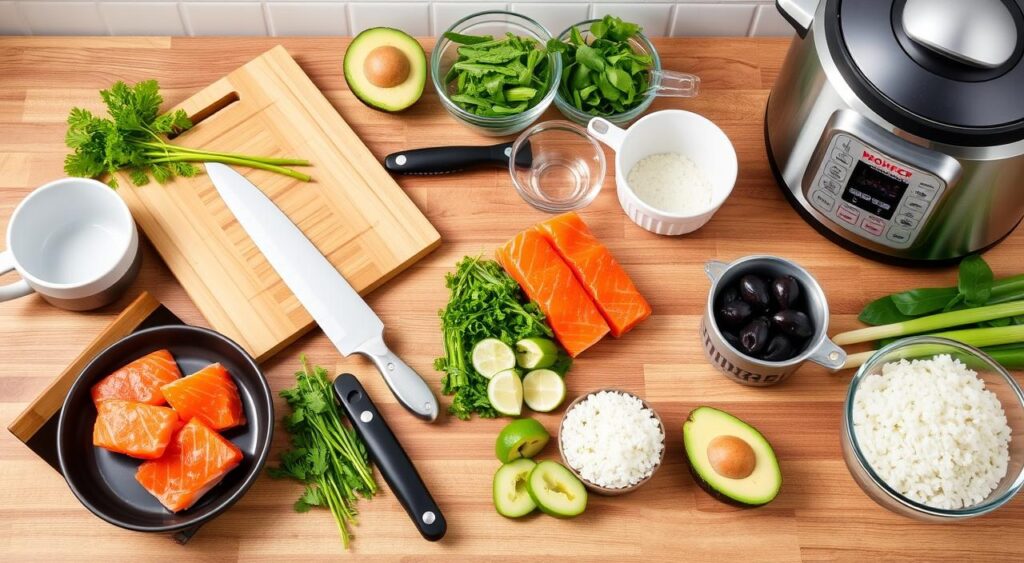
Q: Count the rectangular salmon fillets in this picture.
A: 2